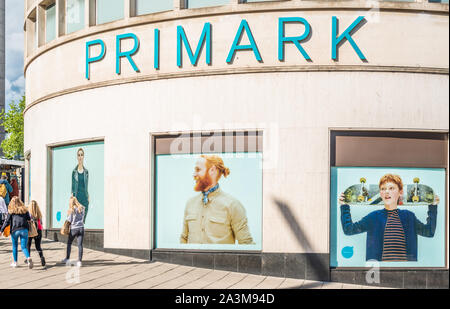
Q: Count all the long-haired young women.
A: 3